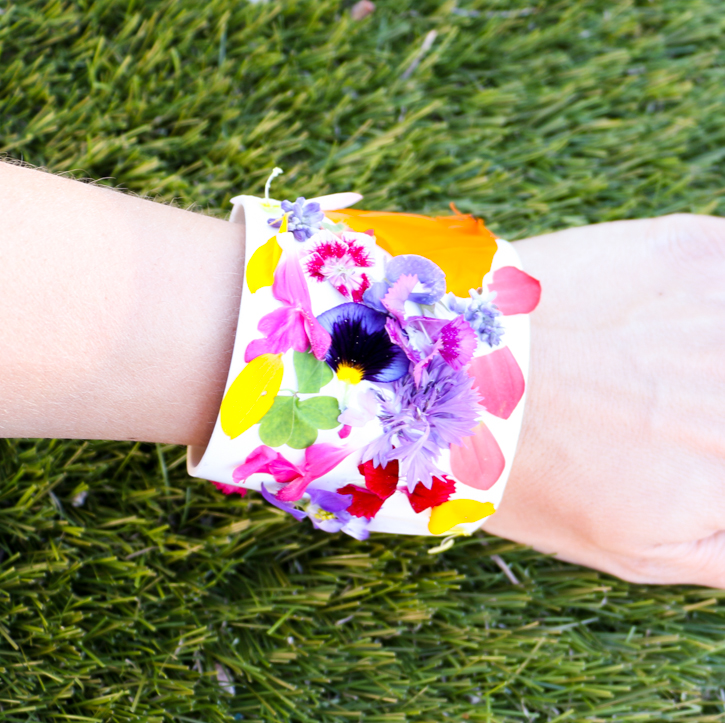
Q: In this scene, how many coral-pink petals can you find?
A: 3